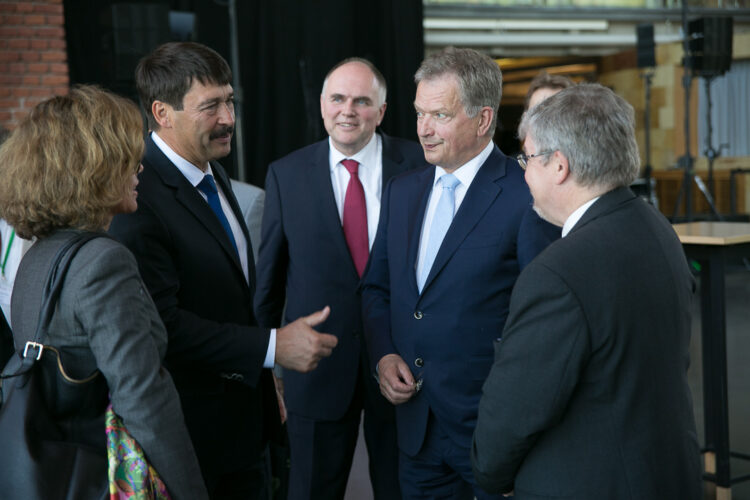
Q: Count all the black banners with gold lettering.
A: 0